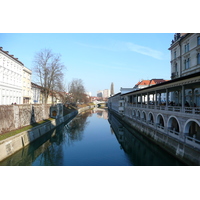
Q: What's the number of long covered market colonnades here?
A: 1